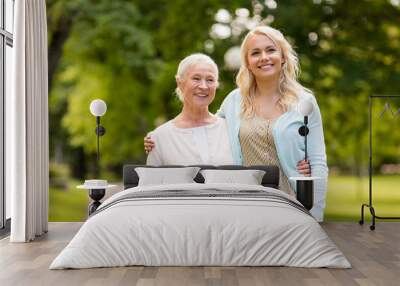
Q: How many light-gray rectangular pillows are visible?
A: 2